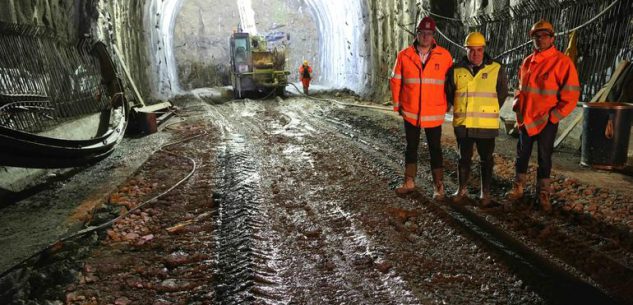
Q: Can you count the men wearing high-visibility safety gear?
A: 4